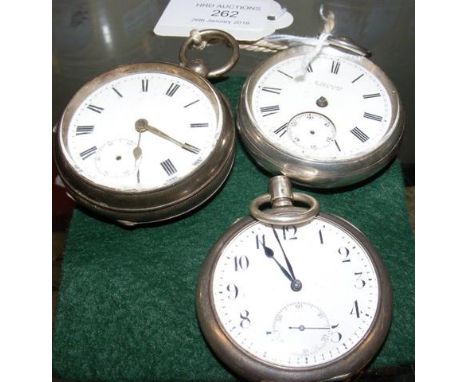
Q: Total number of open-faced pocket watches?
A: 3